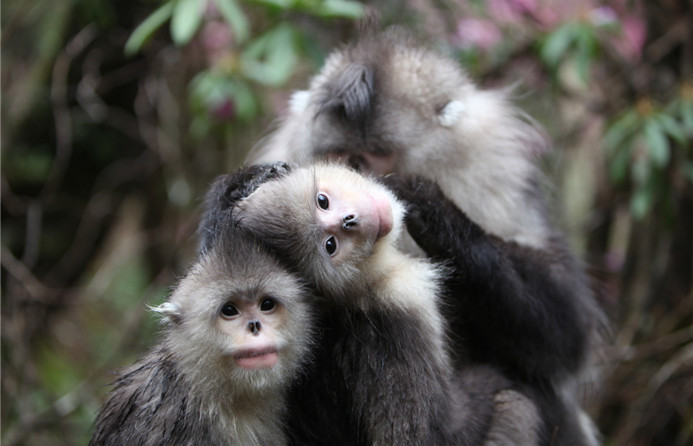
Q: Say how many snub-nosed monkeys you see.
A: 3